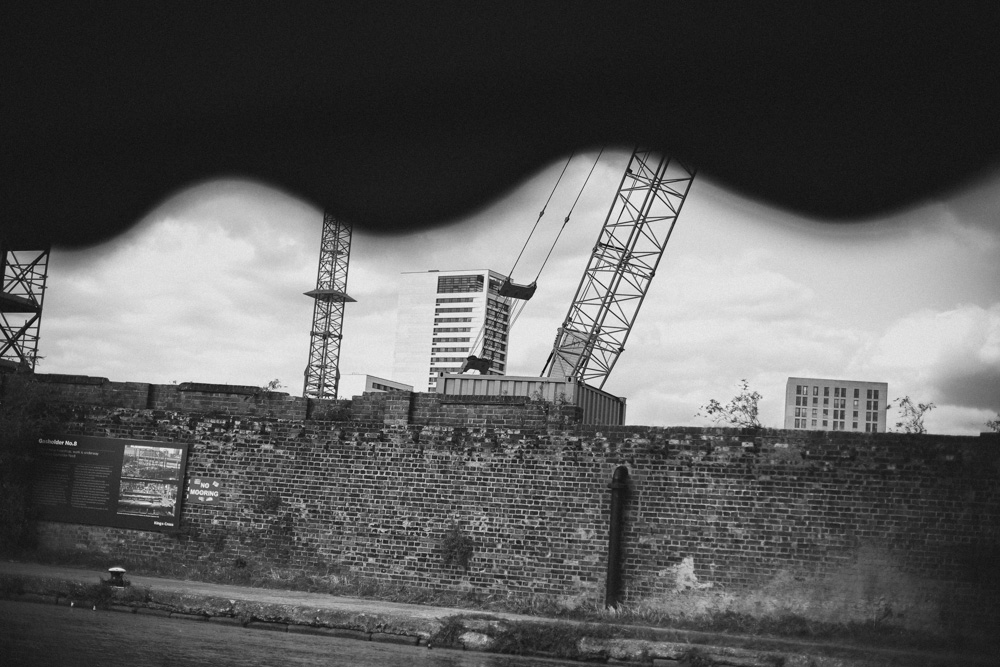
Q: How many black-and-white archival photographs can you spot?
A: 2